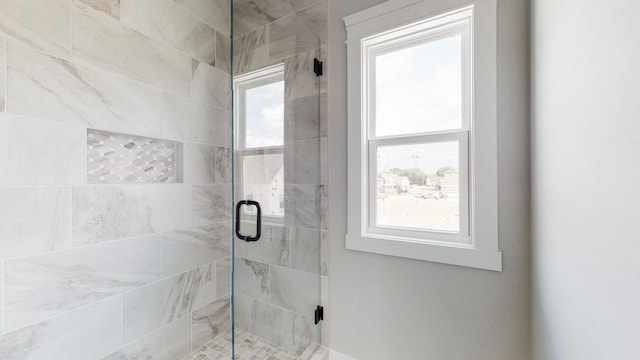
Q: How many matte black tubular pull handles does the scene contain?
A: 1